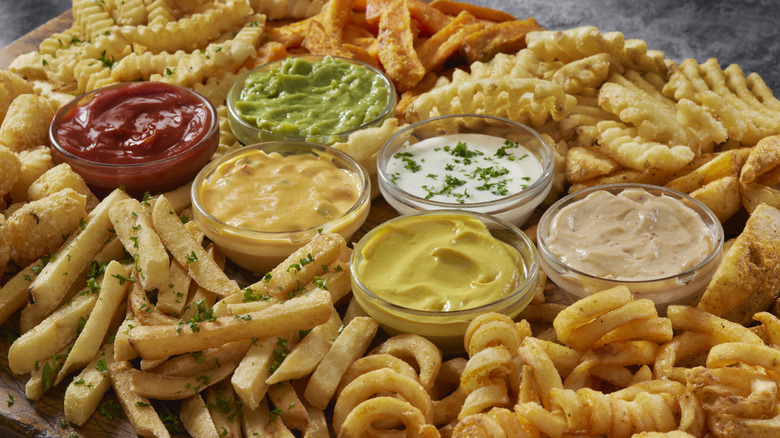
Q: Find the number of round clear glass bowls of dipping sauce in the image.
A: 6